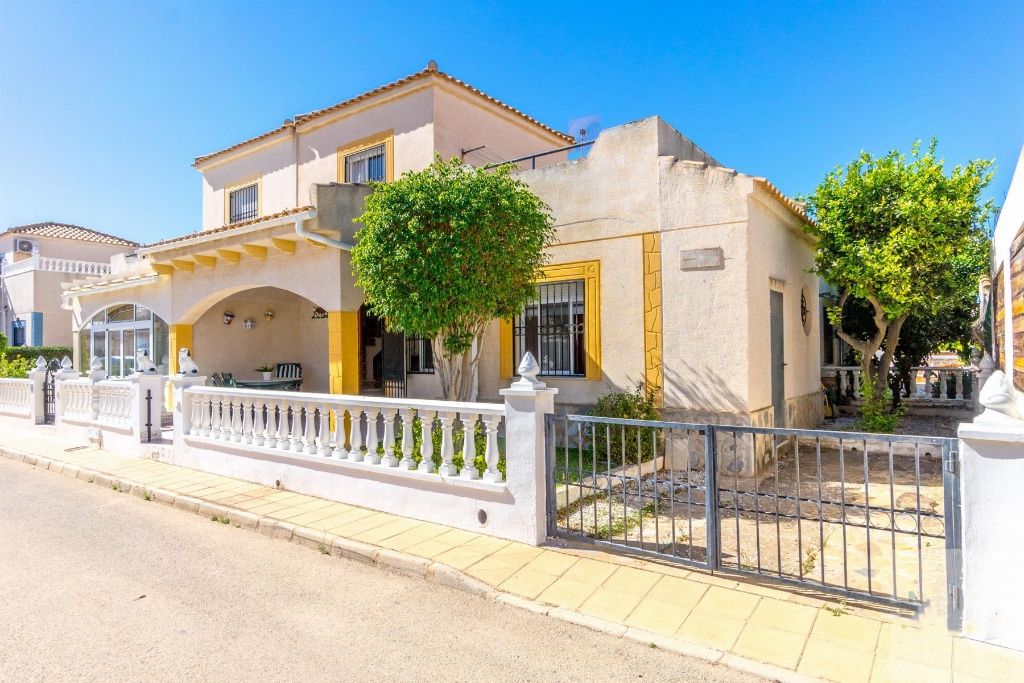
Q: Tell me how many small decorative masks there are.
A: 3